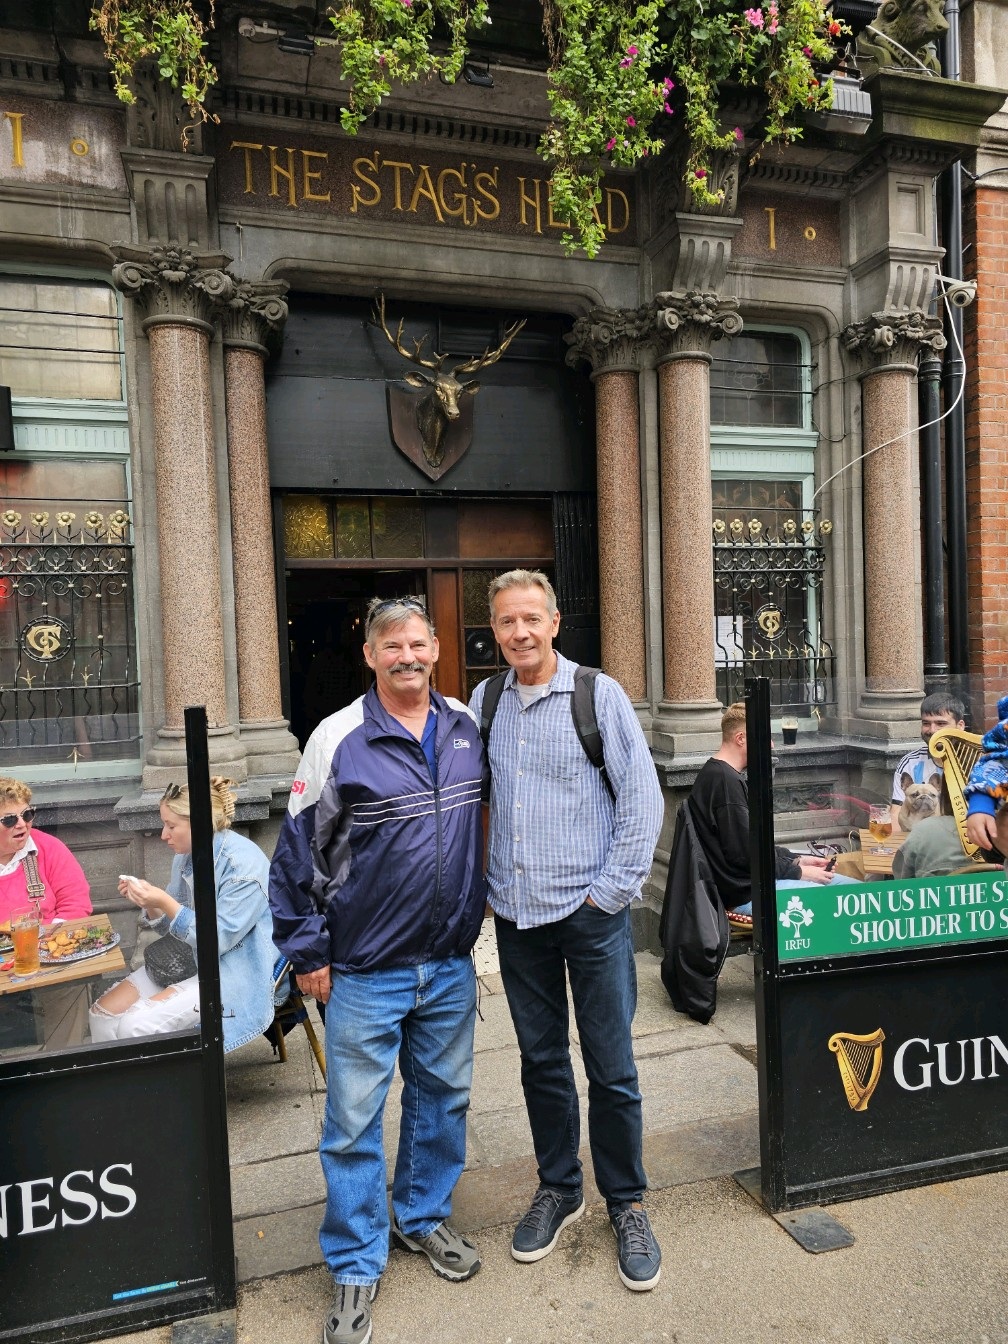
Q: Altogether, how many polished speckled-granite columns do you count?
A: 5